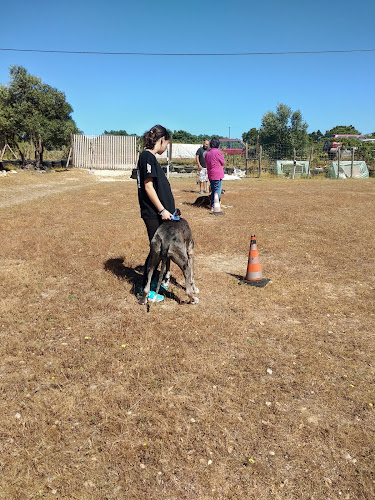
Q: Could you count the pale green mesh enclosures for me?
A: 2